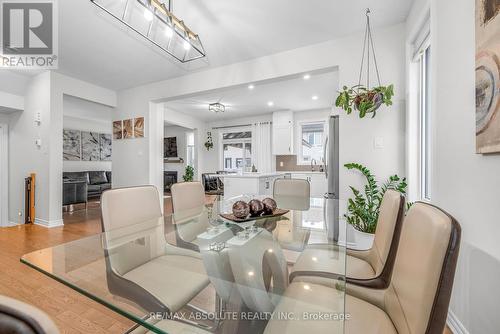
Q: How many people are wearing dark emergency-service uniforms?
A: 0